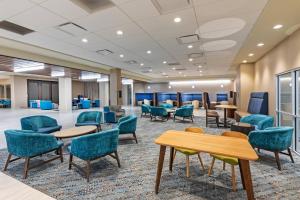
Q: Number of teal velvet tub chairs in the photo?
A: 11